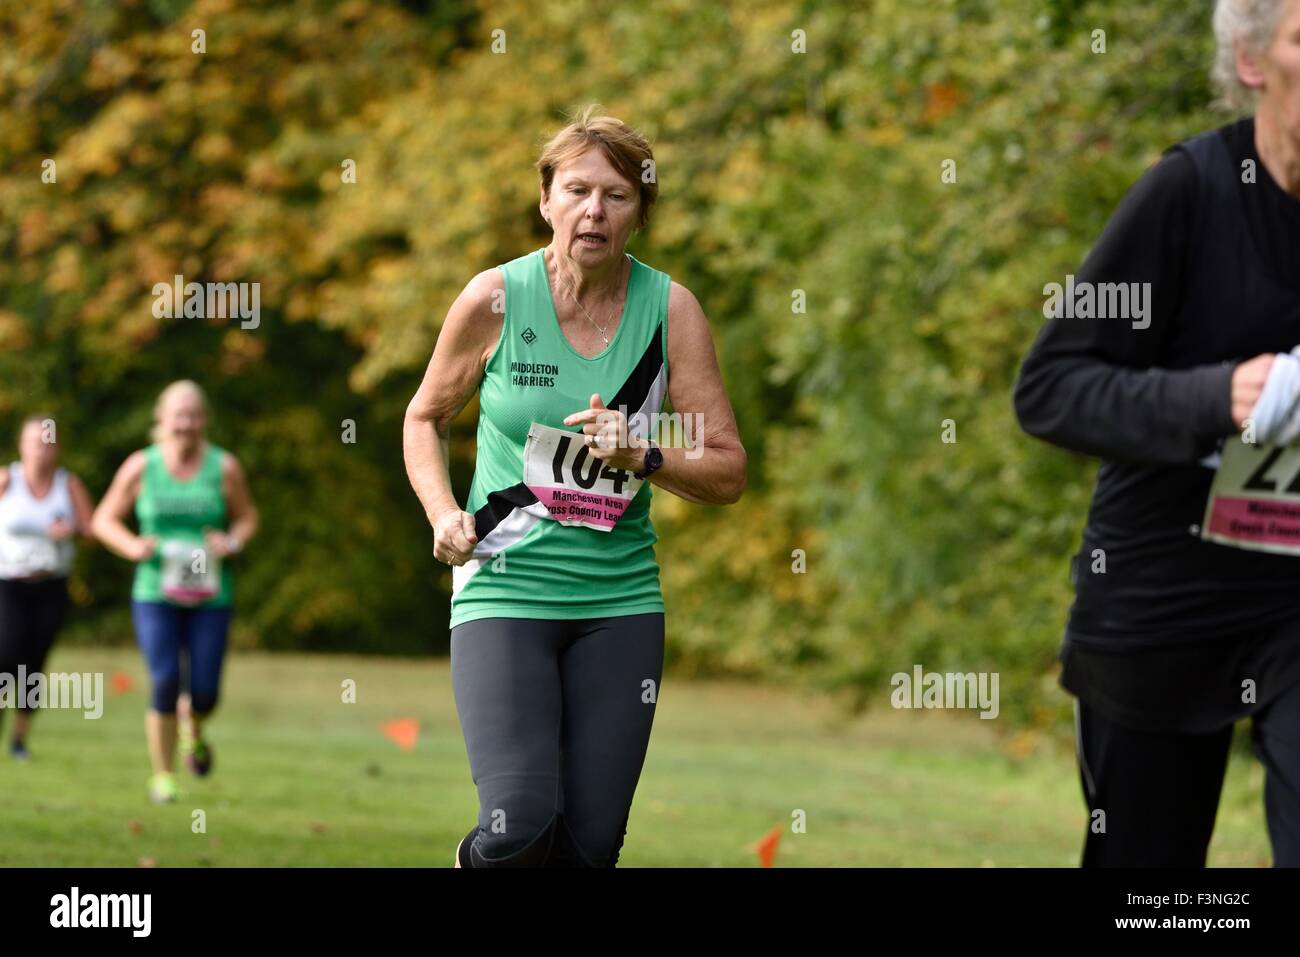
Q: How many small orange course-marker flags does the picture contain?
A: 3